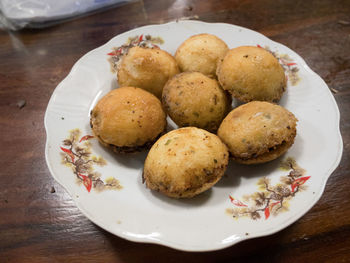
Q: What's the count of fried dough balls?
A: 7